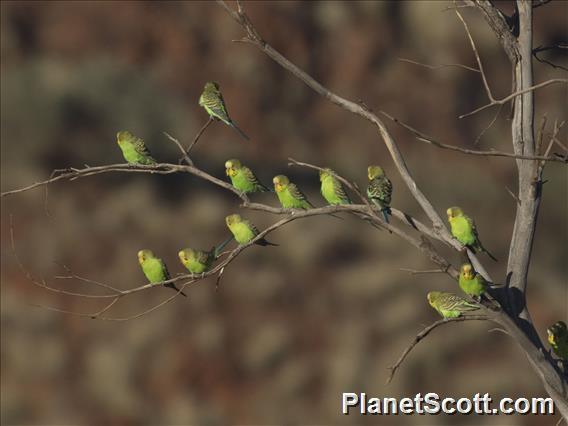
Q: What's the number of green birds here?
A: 13